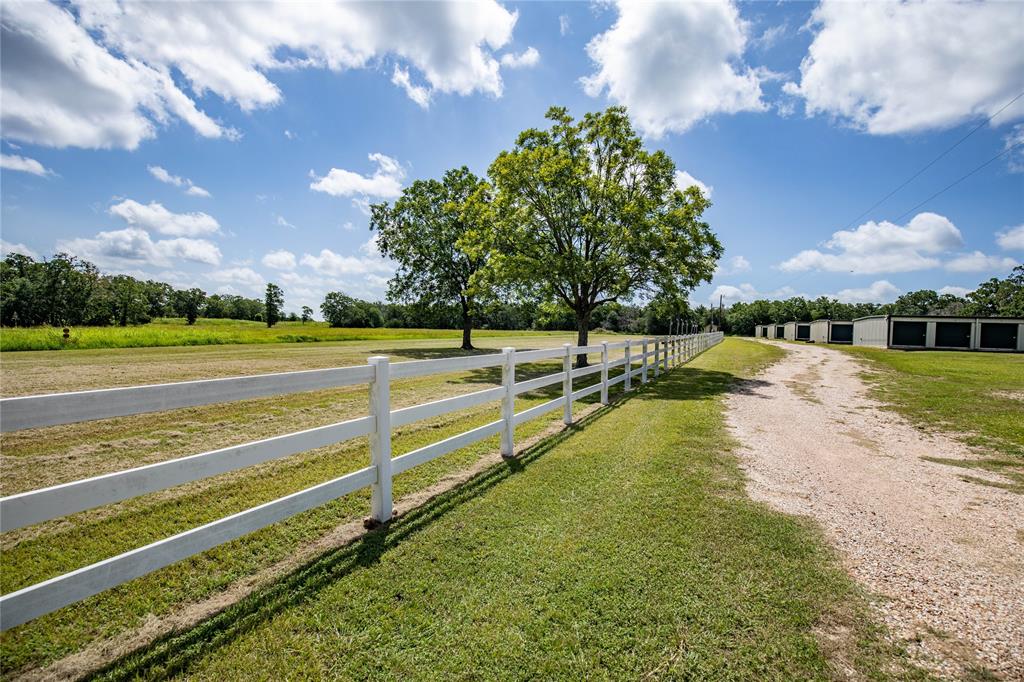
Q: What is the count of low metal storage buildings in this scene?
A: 5